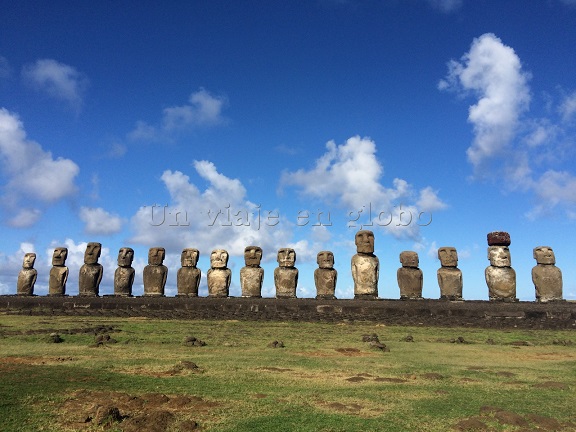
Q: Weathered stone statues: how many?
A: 15